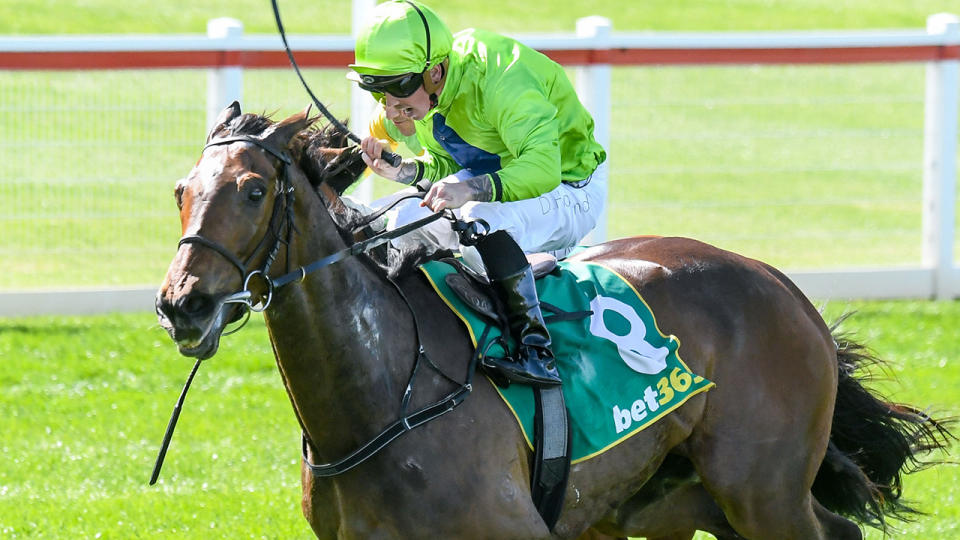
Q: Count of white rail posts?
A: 4